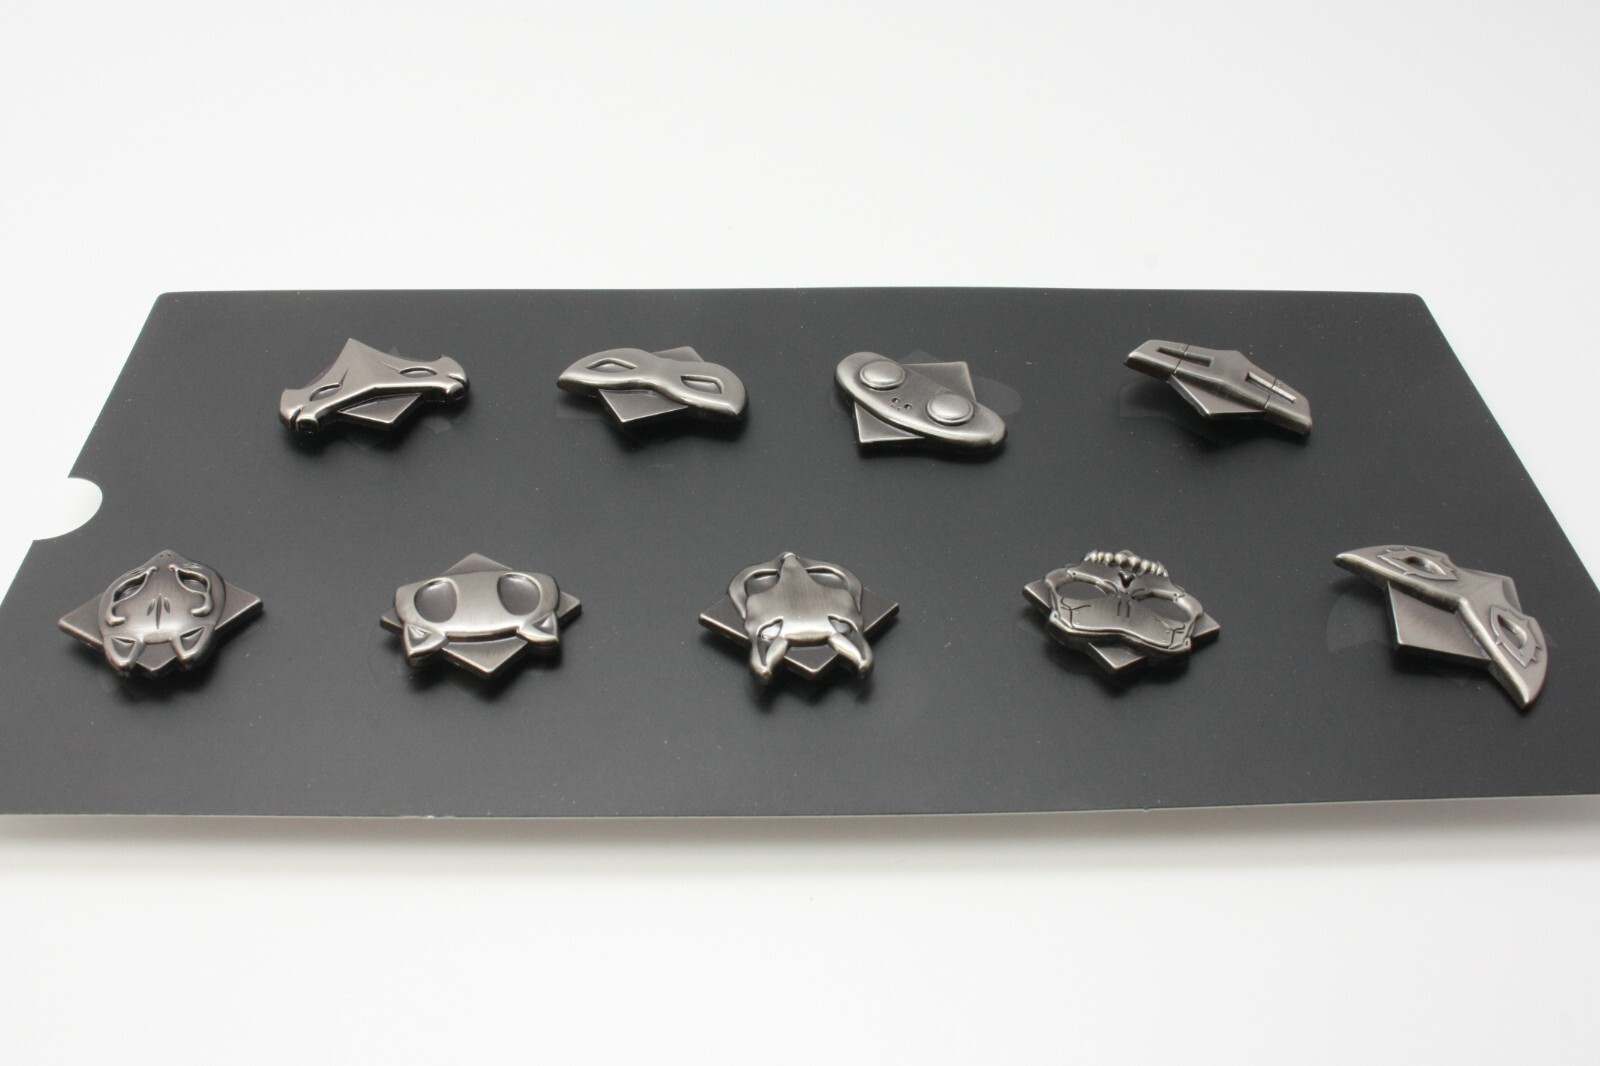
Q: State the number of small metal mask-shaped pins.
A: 9